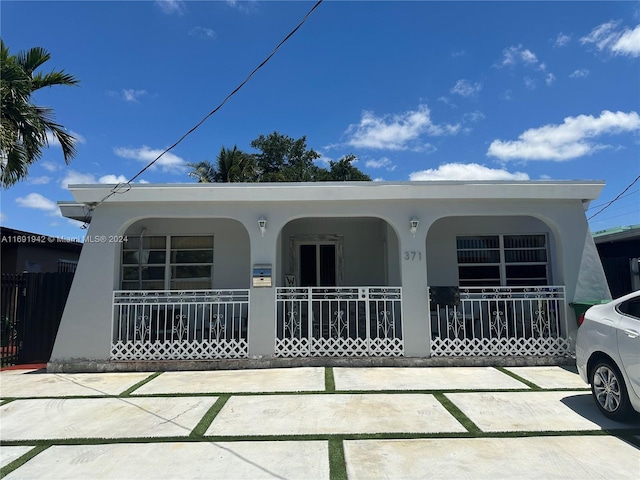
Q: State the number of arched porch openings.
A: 3